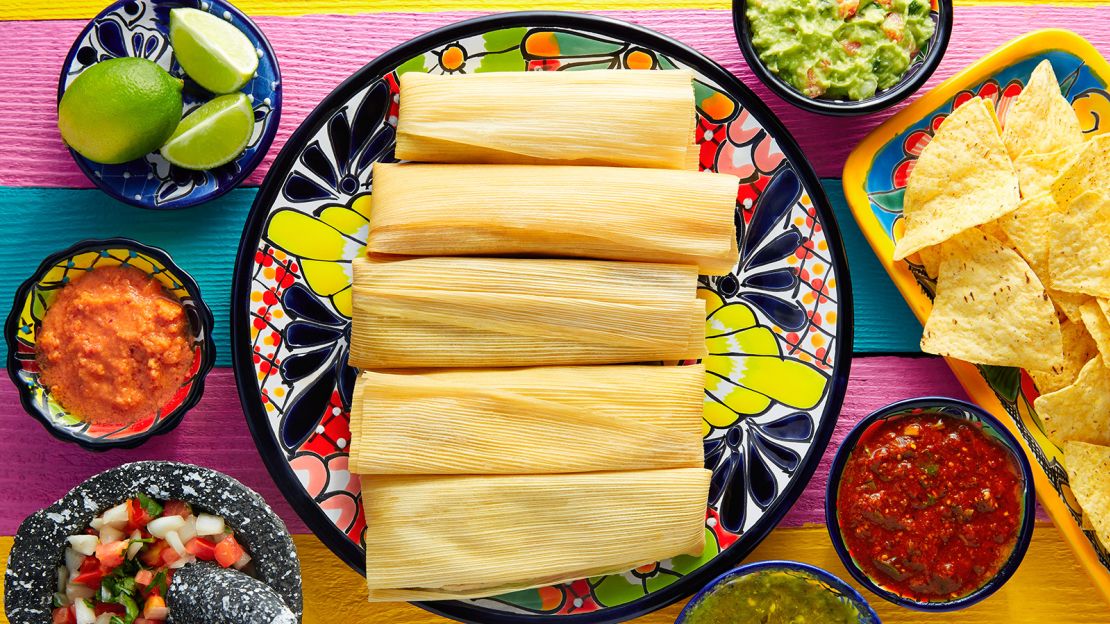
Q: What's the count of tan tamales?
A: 5